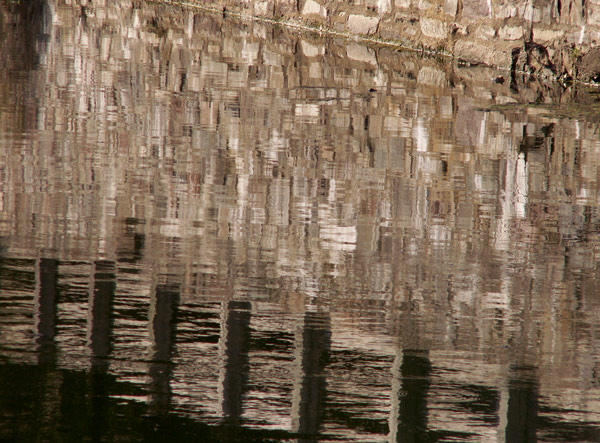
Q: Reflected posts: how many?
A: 7